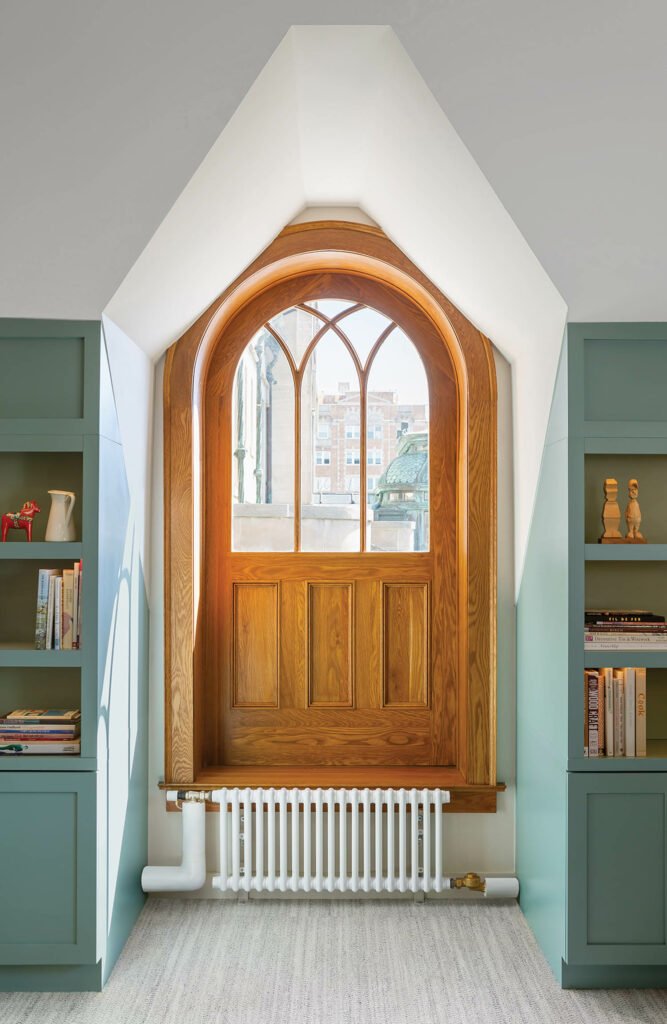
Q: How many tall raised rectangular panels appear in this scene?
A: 3